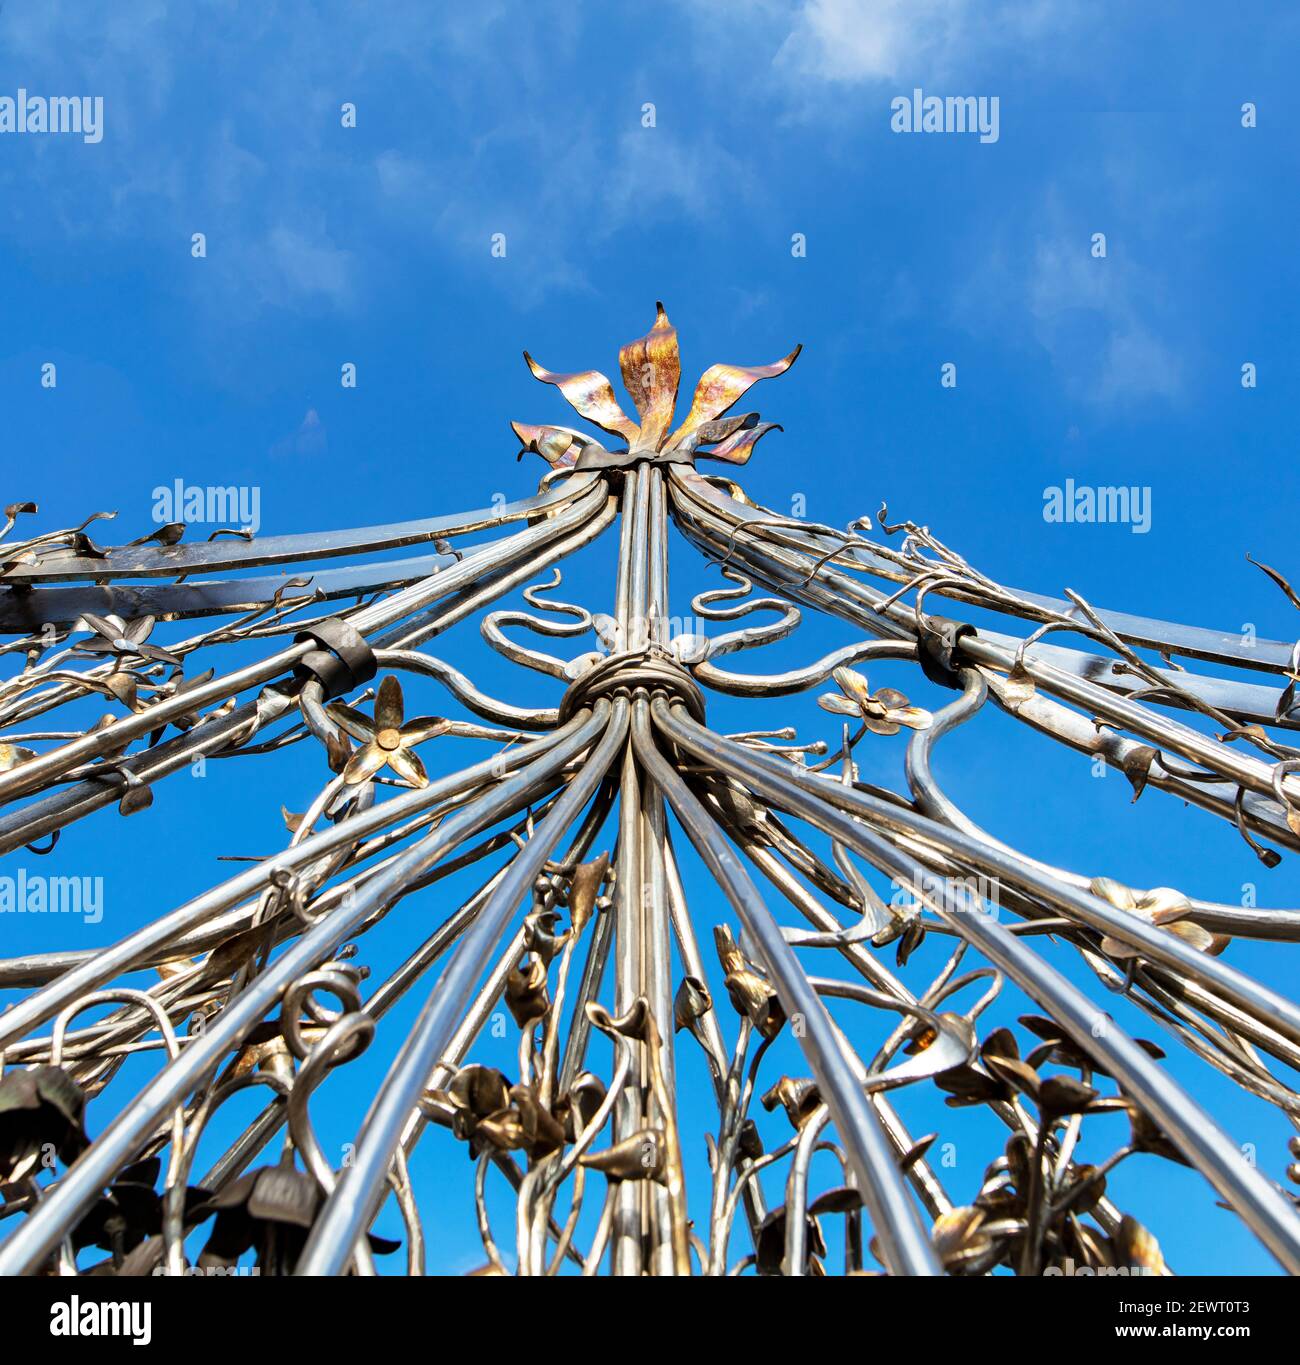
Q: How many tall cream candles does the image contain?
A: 0